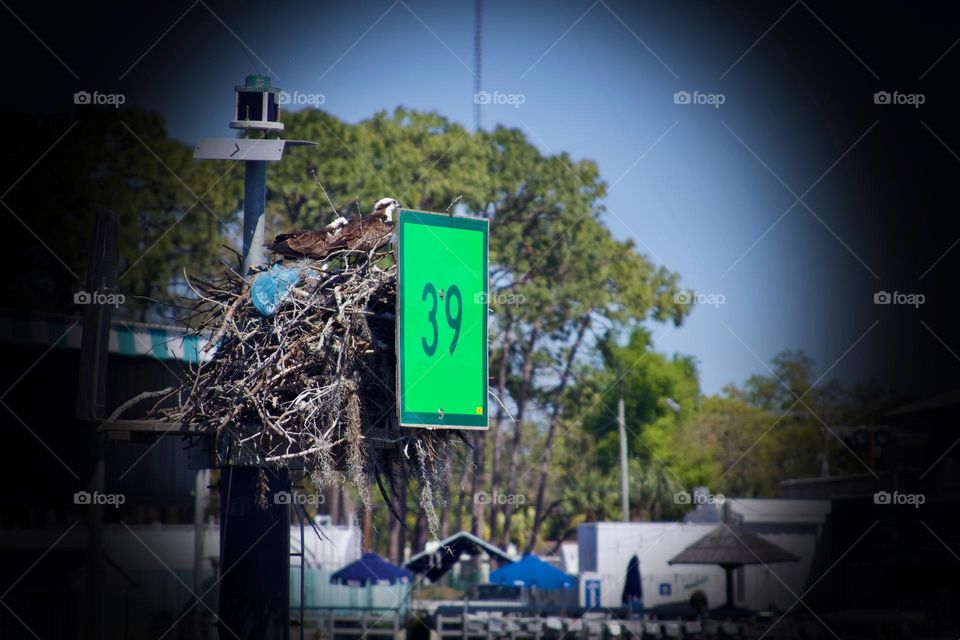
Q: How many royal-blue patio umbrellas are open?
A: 2